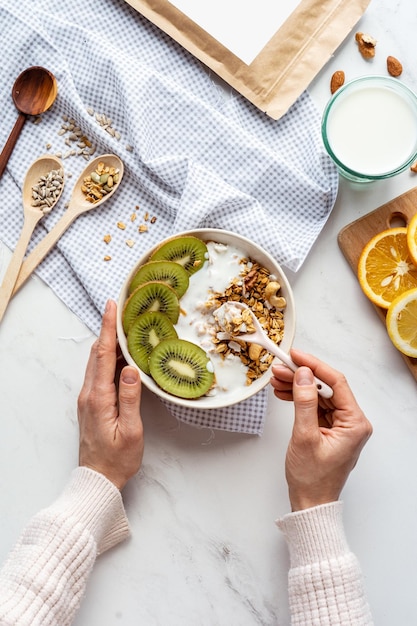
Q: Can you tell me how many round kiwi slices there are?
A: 5